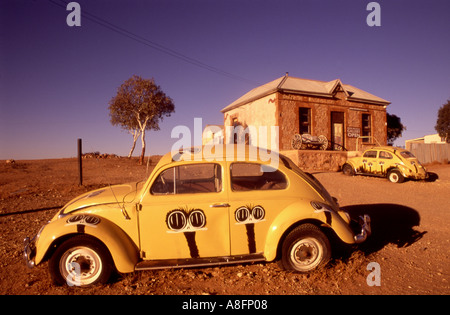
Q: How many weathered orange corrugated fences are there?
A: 1